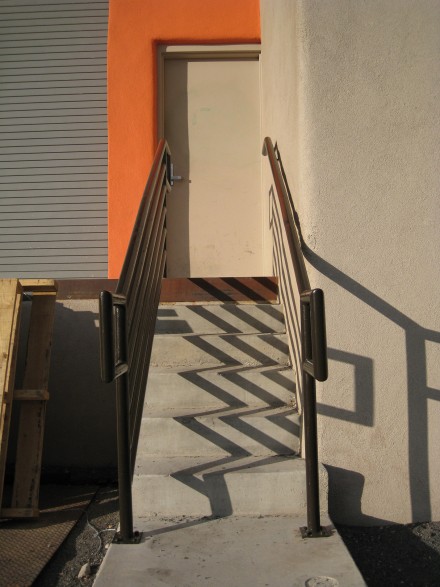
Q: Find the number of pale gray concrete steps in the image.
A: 5